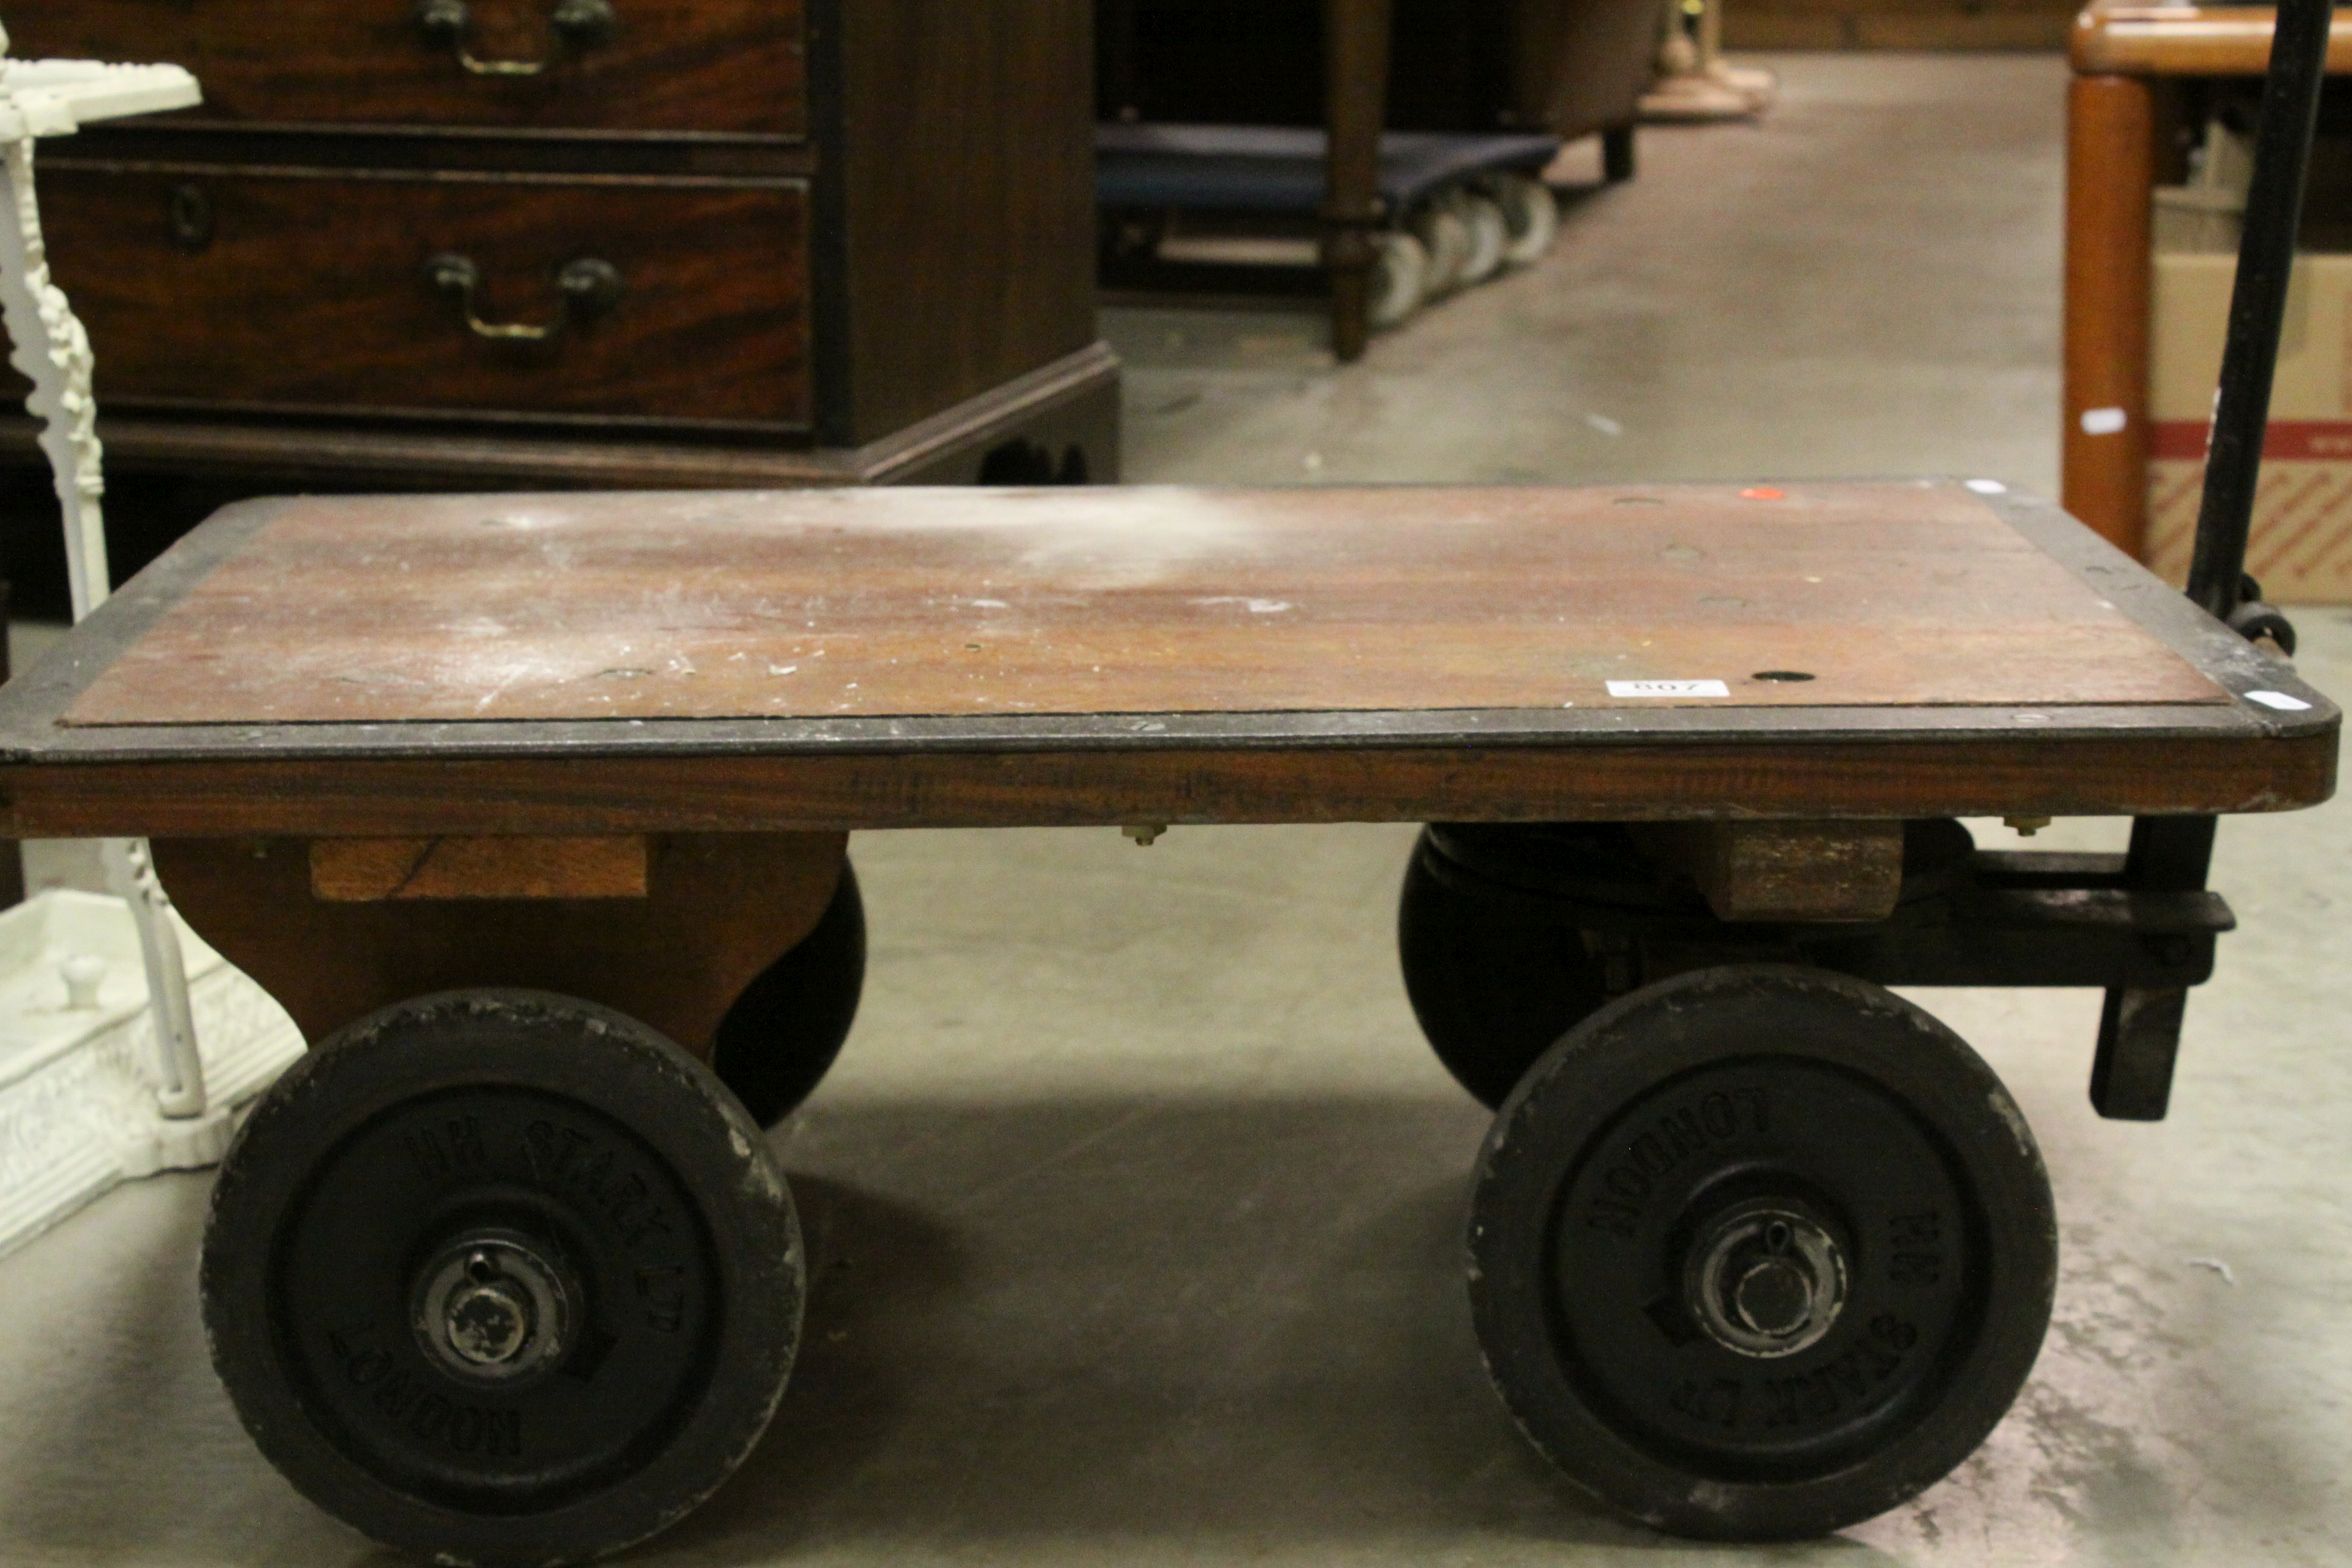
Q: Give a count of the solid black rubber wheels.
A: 4